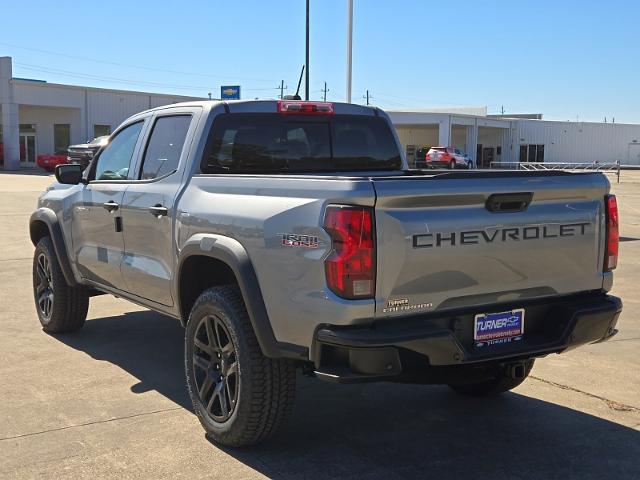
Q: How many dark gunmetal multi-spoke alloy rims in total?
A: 2